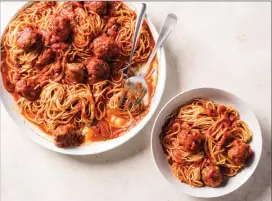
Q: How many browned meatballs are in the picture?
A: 11